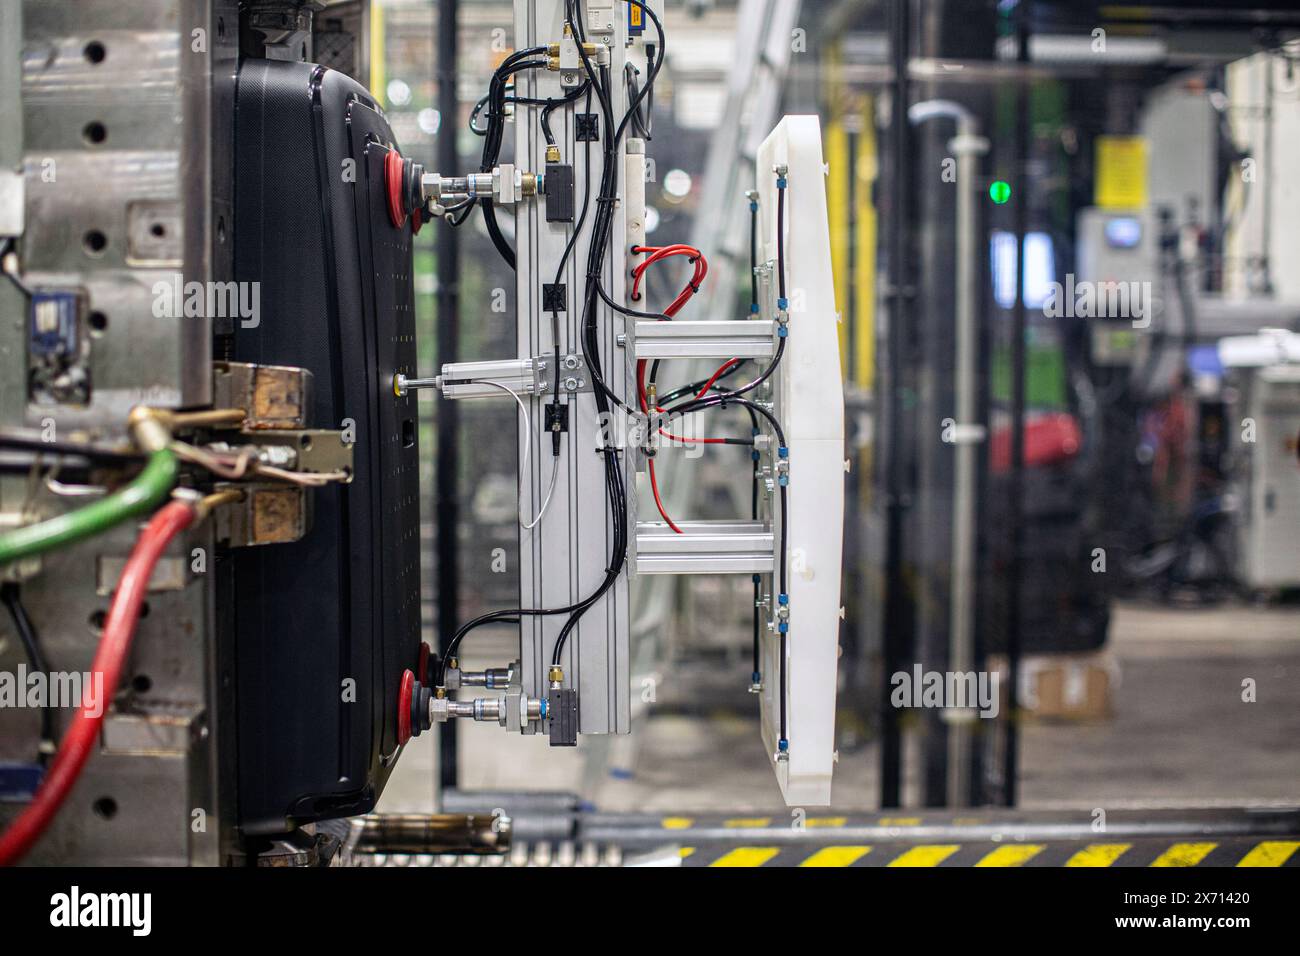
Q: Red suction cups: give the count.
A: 4